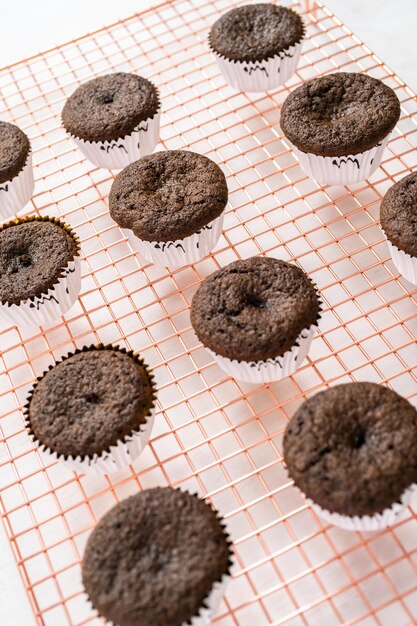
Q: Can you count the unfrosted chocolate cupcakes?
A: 11